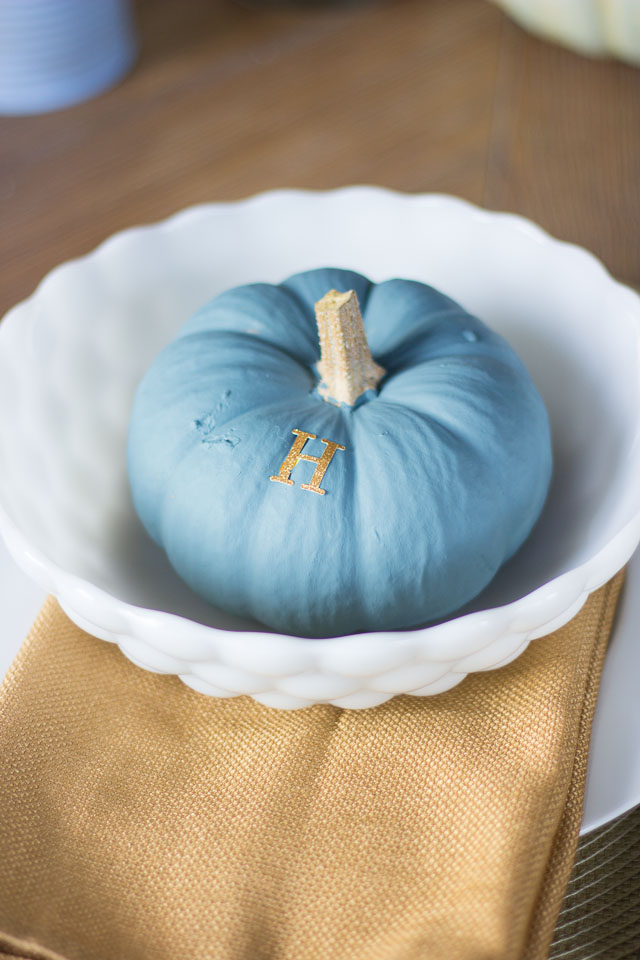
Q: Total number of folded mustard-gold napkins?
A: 1